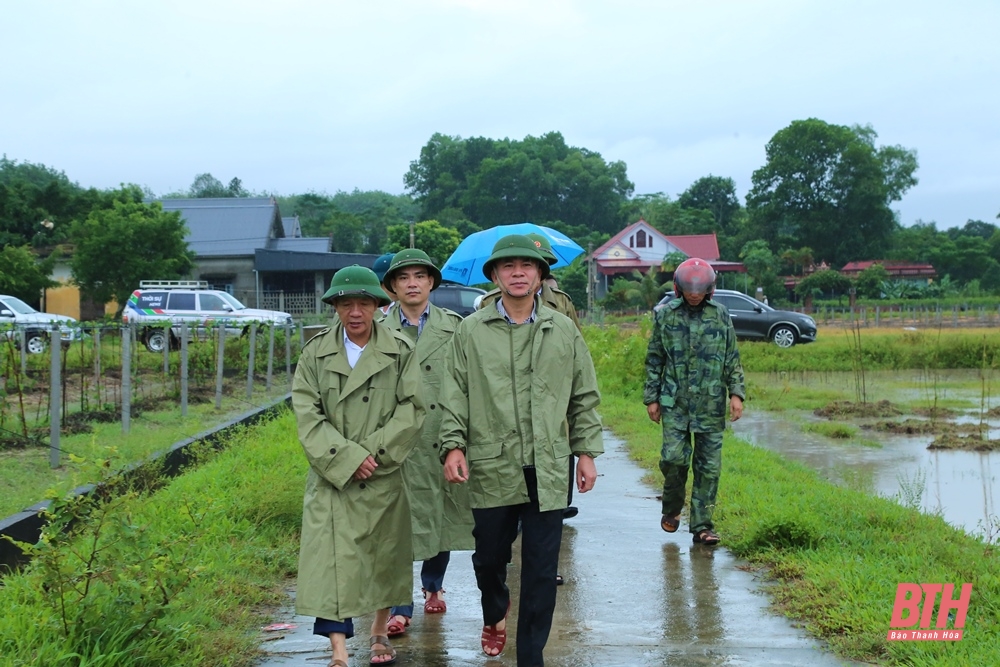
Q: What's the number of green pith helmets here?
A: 4